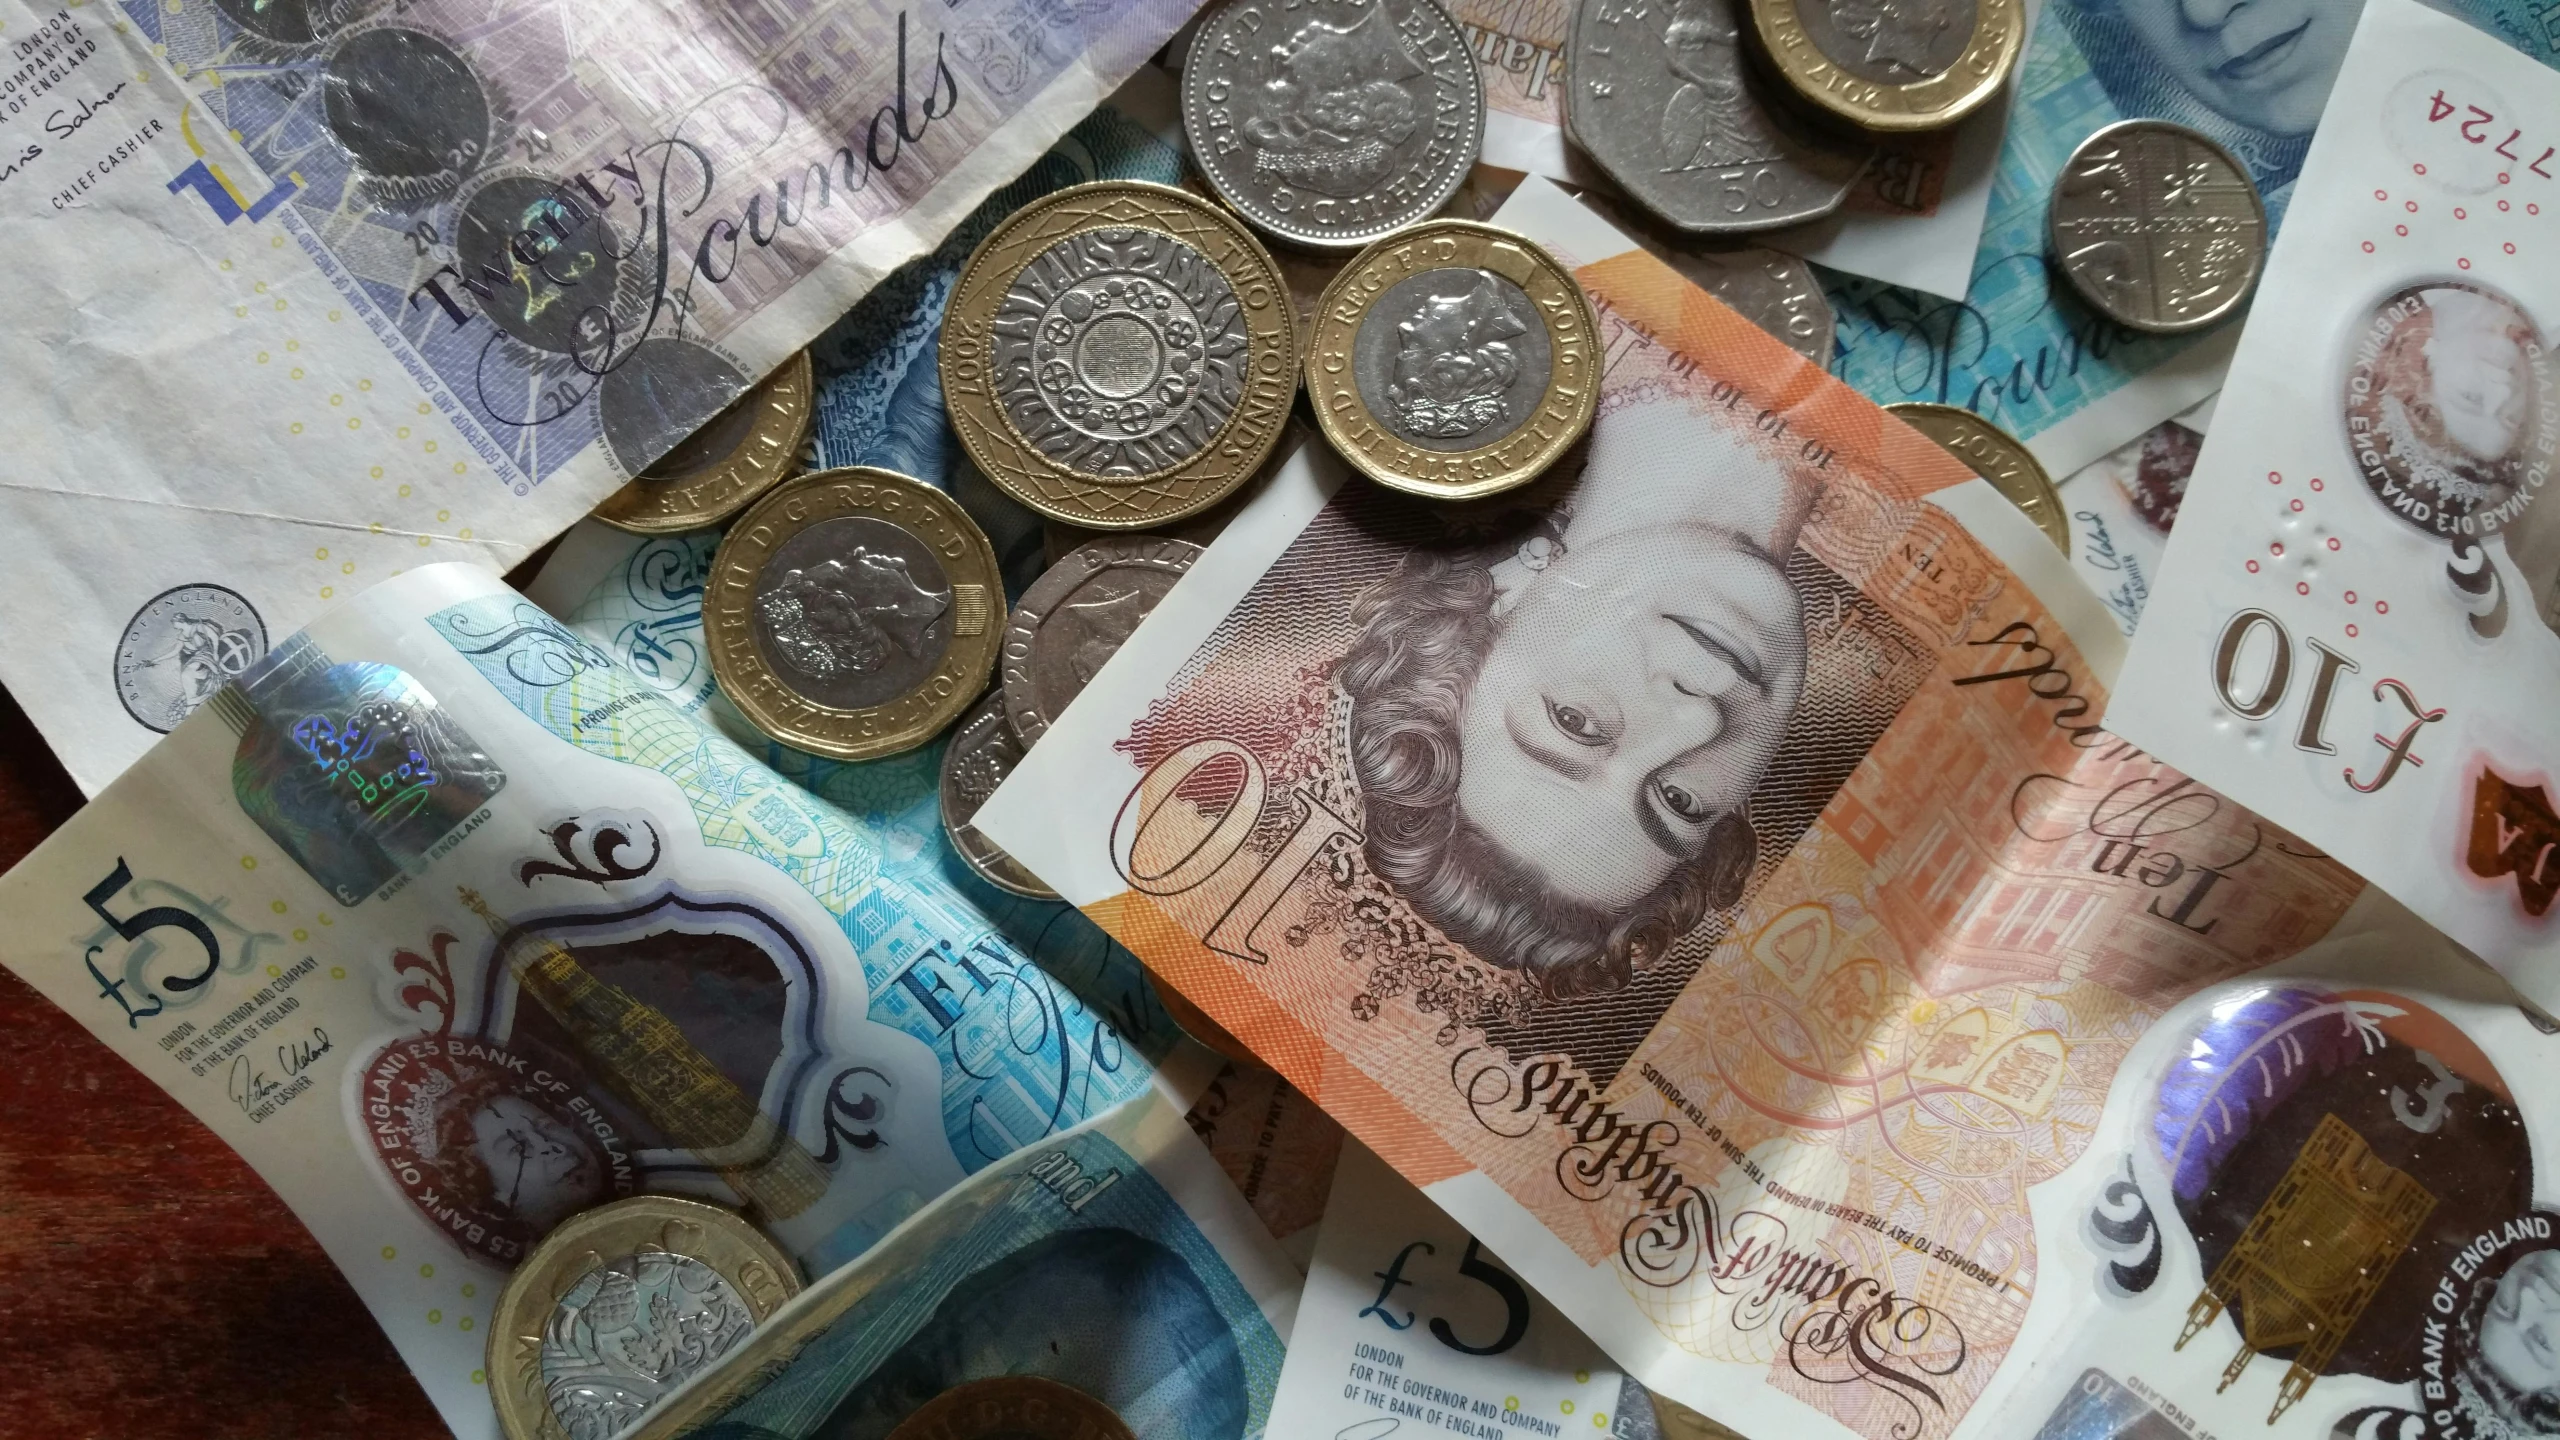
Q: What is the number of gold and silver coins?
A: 13